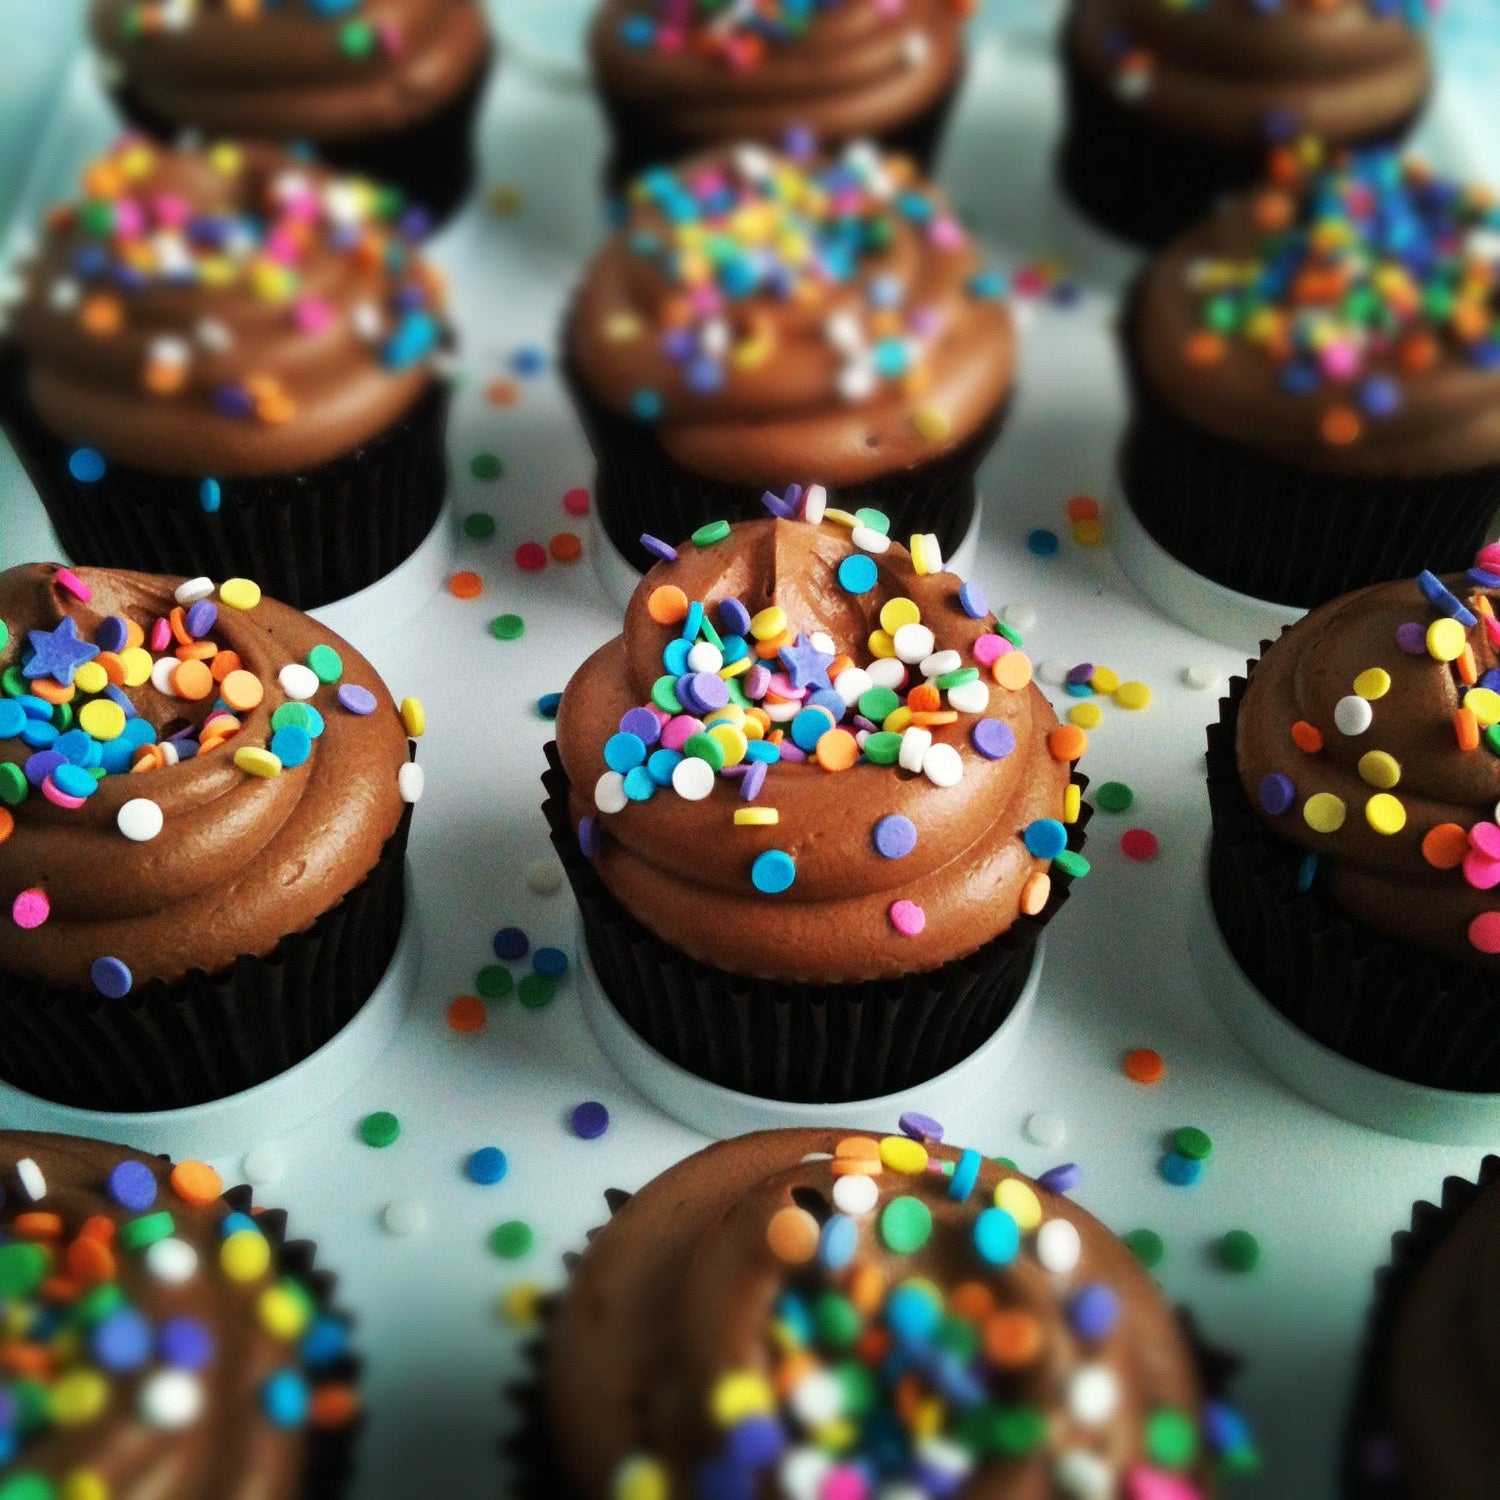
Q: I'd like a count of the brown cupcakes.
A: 12